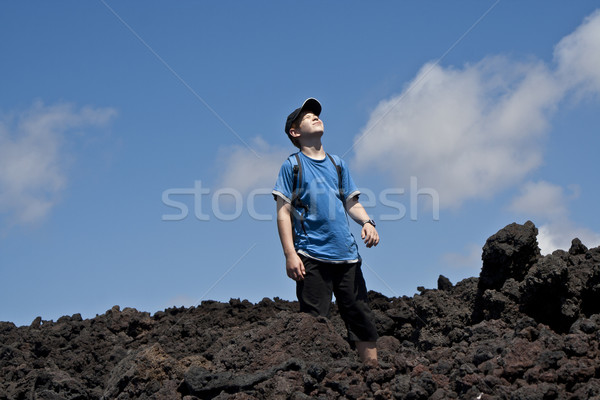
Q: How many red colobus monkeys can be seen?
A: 0